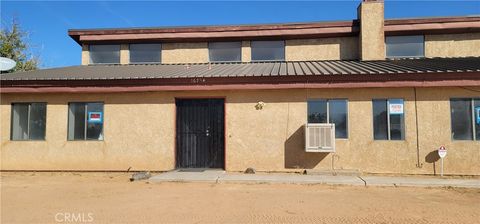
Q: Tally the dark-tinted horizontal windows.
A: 5